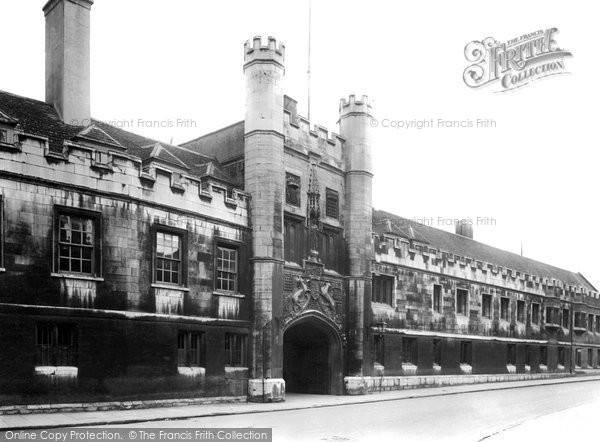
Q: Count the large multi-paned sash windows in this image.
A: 3